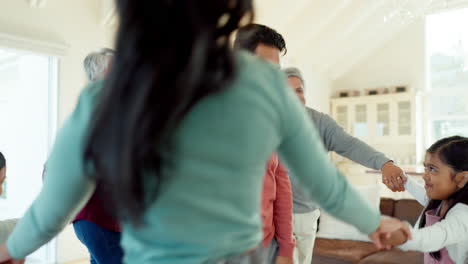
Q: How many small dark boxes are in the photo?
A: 3